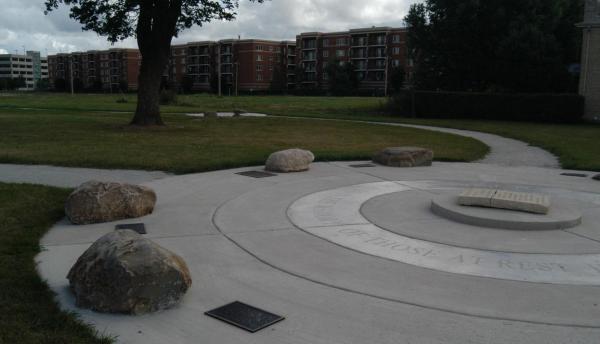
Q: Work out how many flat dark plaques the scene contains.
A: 5